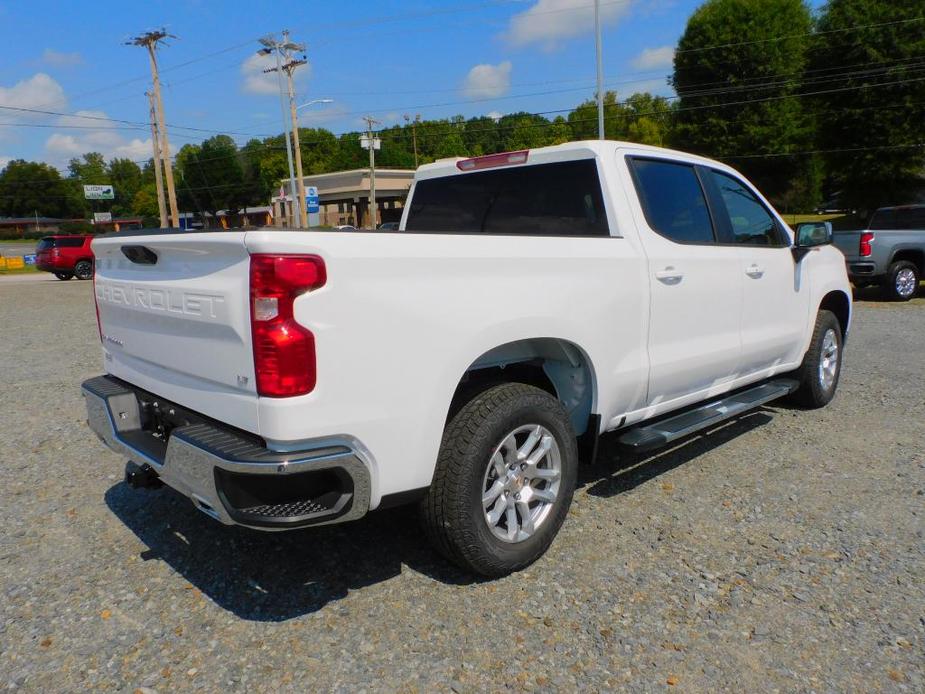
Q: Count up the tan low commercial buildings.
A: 1